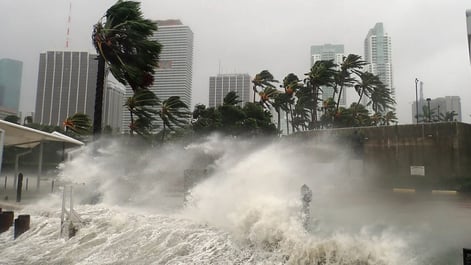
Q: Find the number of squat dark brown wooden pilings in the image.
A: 2